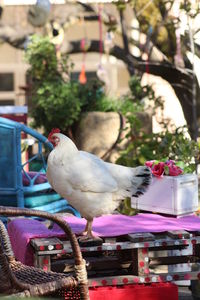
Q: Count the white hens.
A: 1